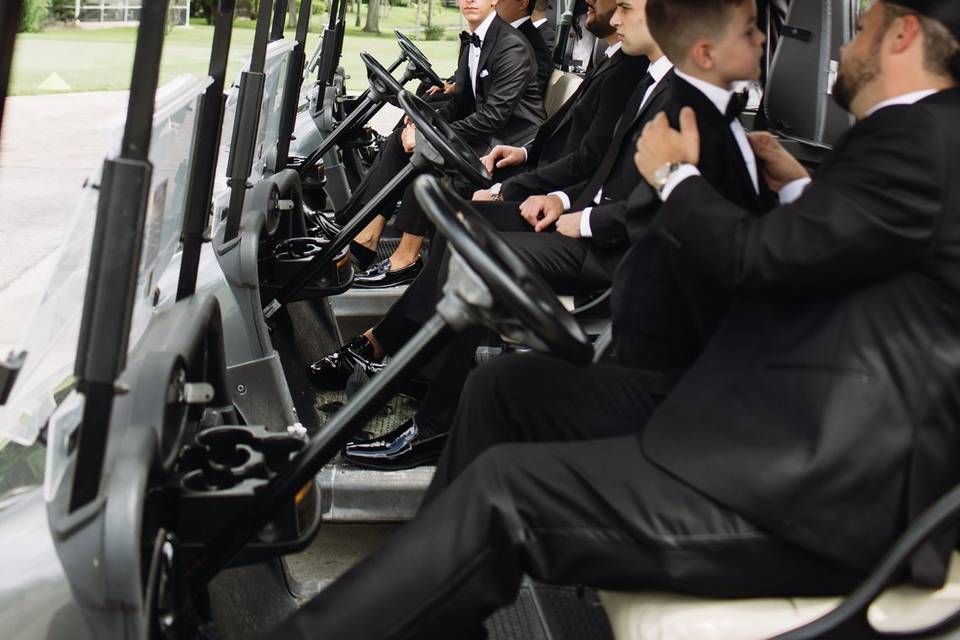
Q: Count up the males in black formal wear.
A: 7